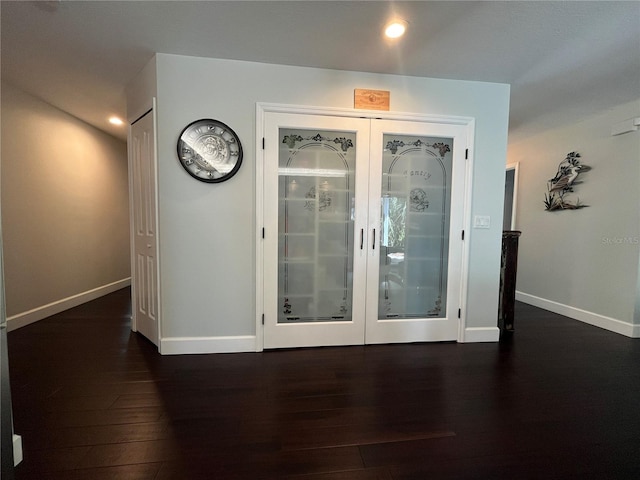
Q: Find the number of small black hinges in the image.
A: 6